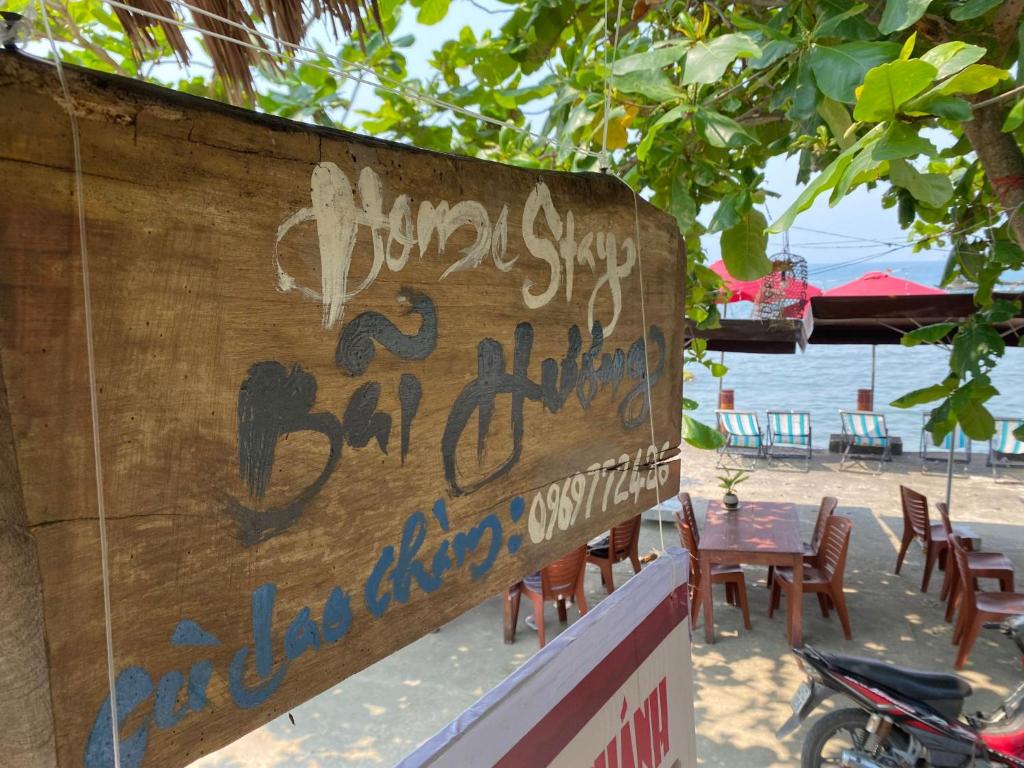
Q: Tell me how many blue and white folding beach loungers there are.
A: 5